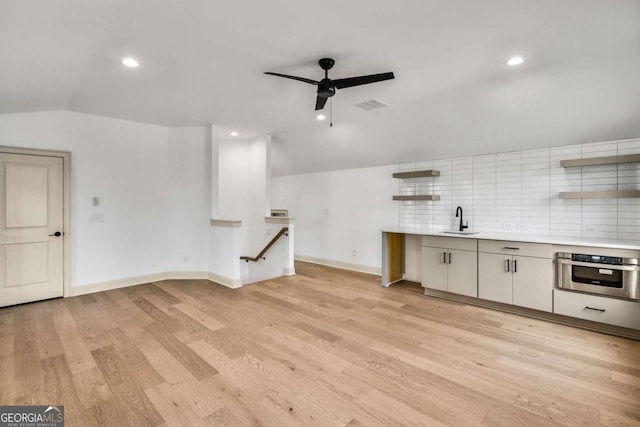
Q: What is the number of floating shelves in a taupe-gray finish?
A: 4